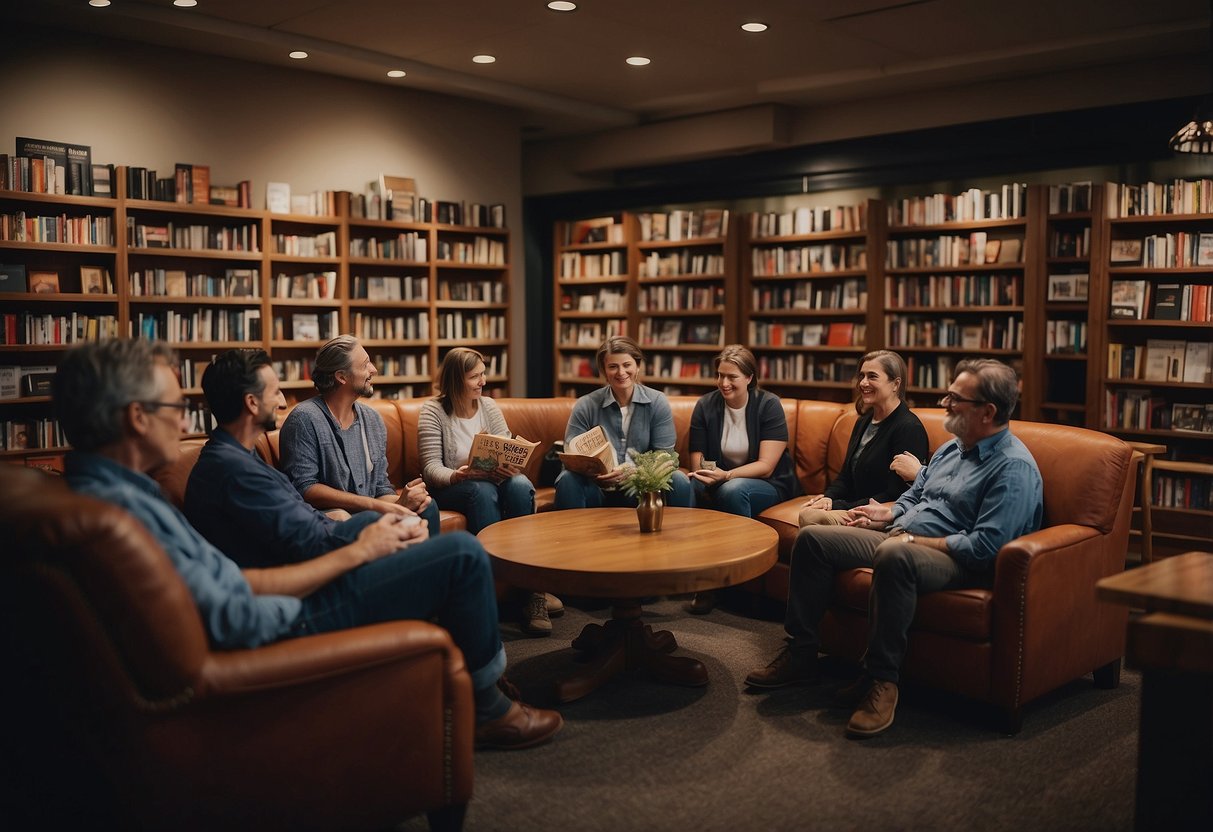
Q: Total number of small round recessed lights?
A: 8